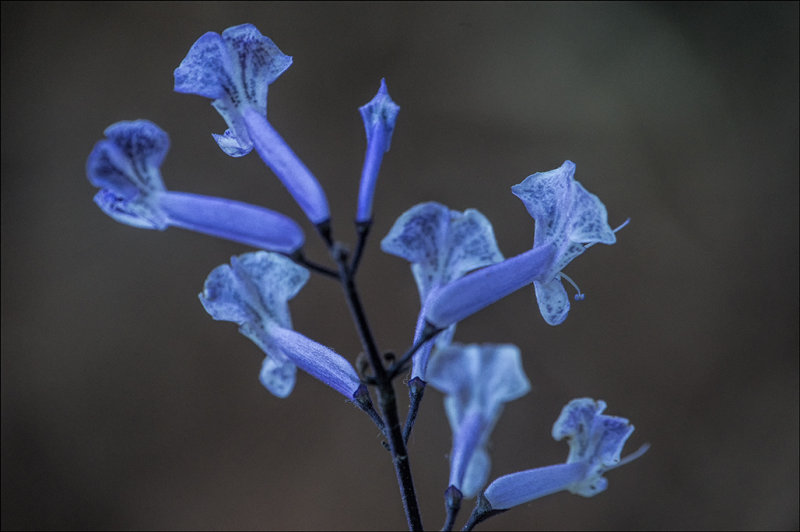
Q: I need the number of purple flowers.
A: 8